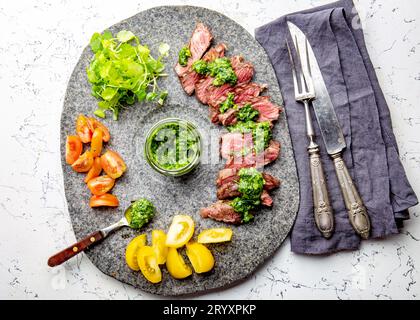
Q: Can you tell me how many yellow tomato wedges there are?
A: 7